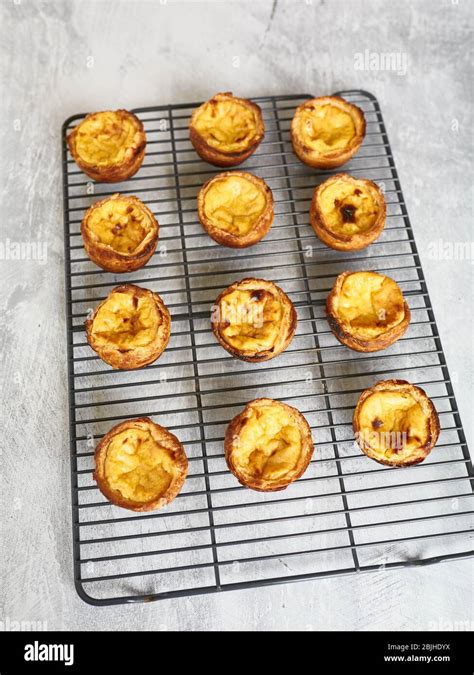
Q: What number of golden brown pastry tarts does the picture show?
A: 12